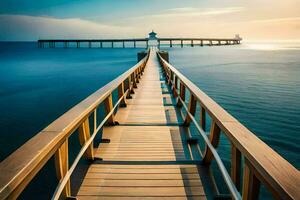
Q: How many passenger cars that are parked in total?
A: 0